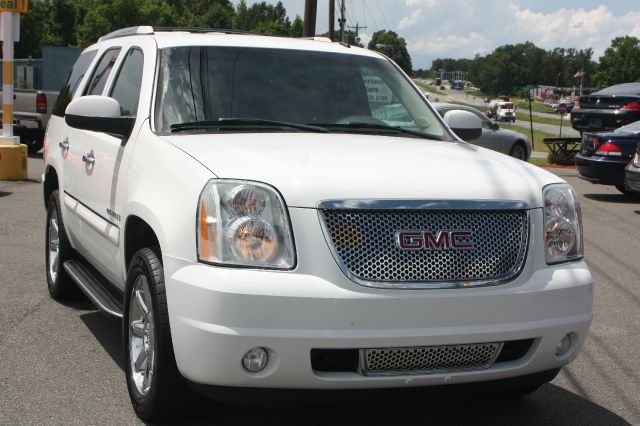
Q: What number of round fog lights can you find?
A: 2